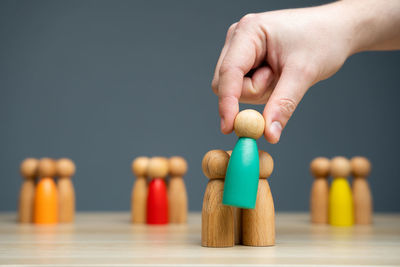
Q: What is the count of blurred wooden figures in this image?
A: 9